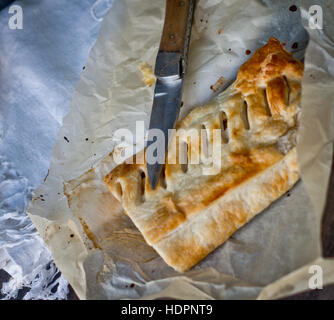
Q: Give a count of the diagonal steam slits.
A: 9